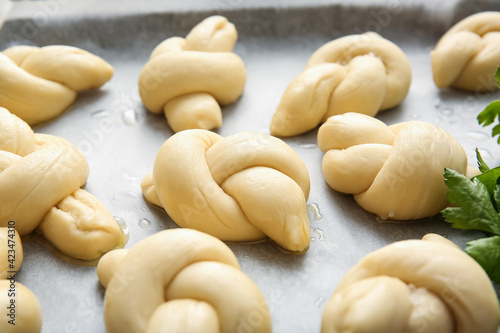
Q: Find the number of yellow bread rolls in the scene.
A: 10